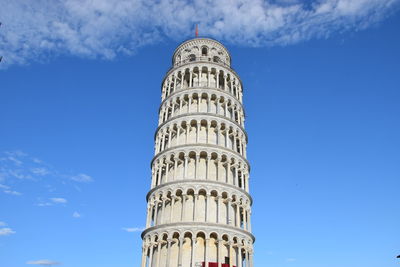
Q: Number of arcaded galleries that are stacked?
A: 6